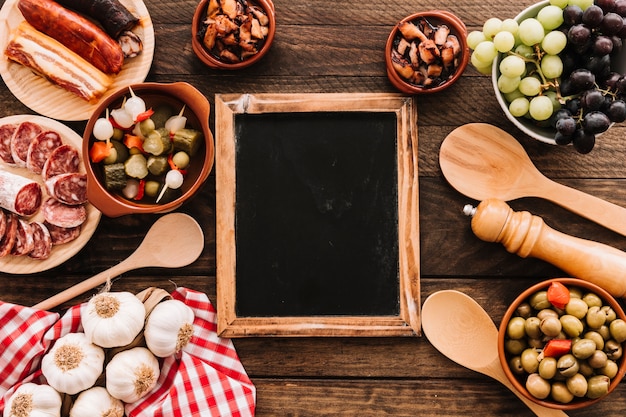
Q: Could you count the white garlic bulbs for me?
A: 6